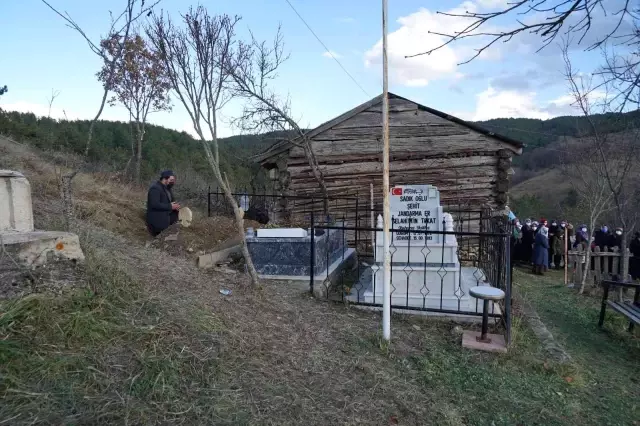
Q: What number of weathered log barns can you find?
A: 1